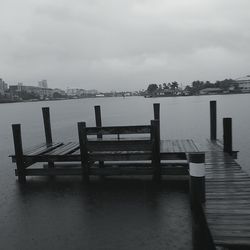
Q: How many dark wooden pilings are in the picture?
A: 9